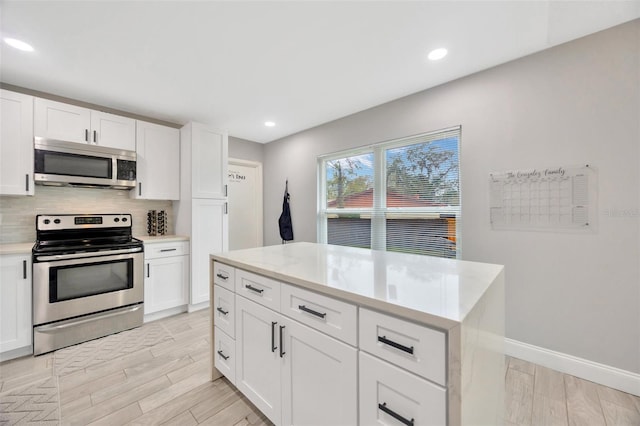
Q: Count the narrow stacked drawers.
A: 3